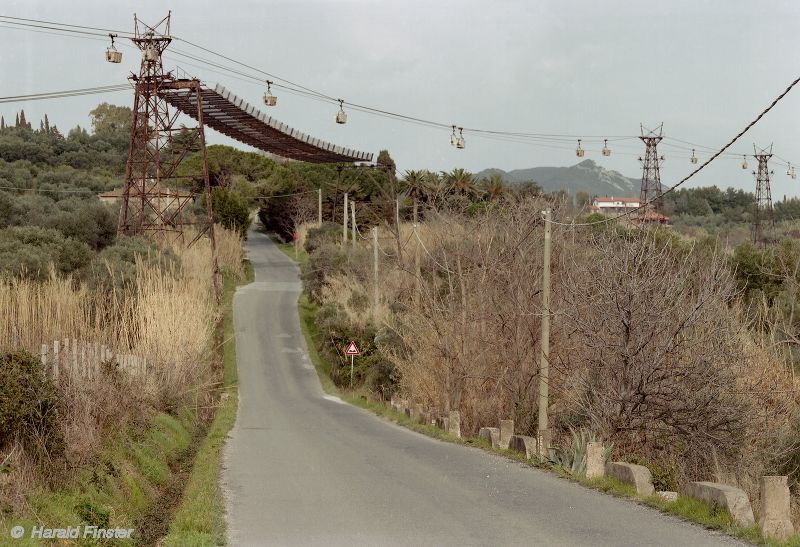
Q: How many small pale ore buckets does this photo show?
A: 12